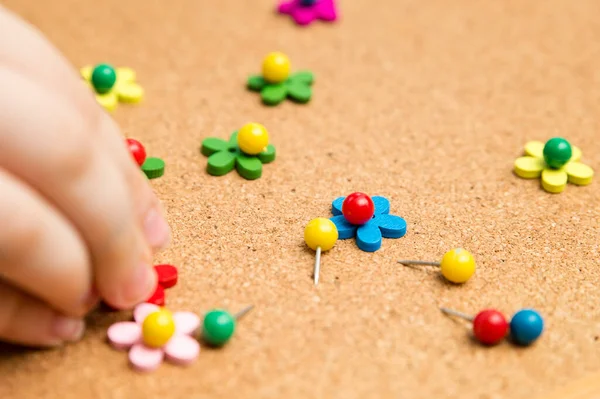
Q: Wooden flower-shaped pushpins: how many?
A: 9